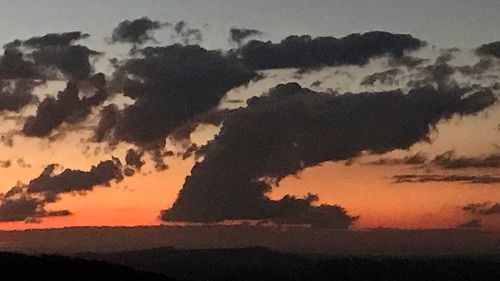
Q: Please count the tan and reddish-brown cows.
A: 0